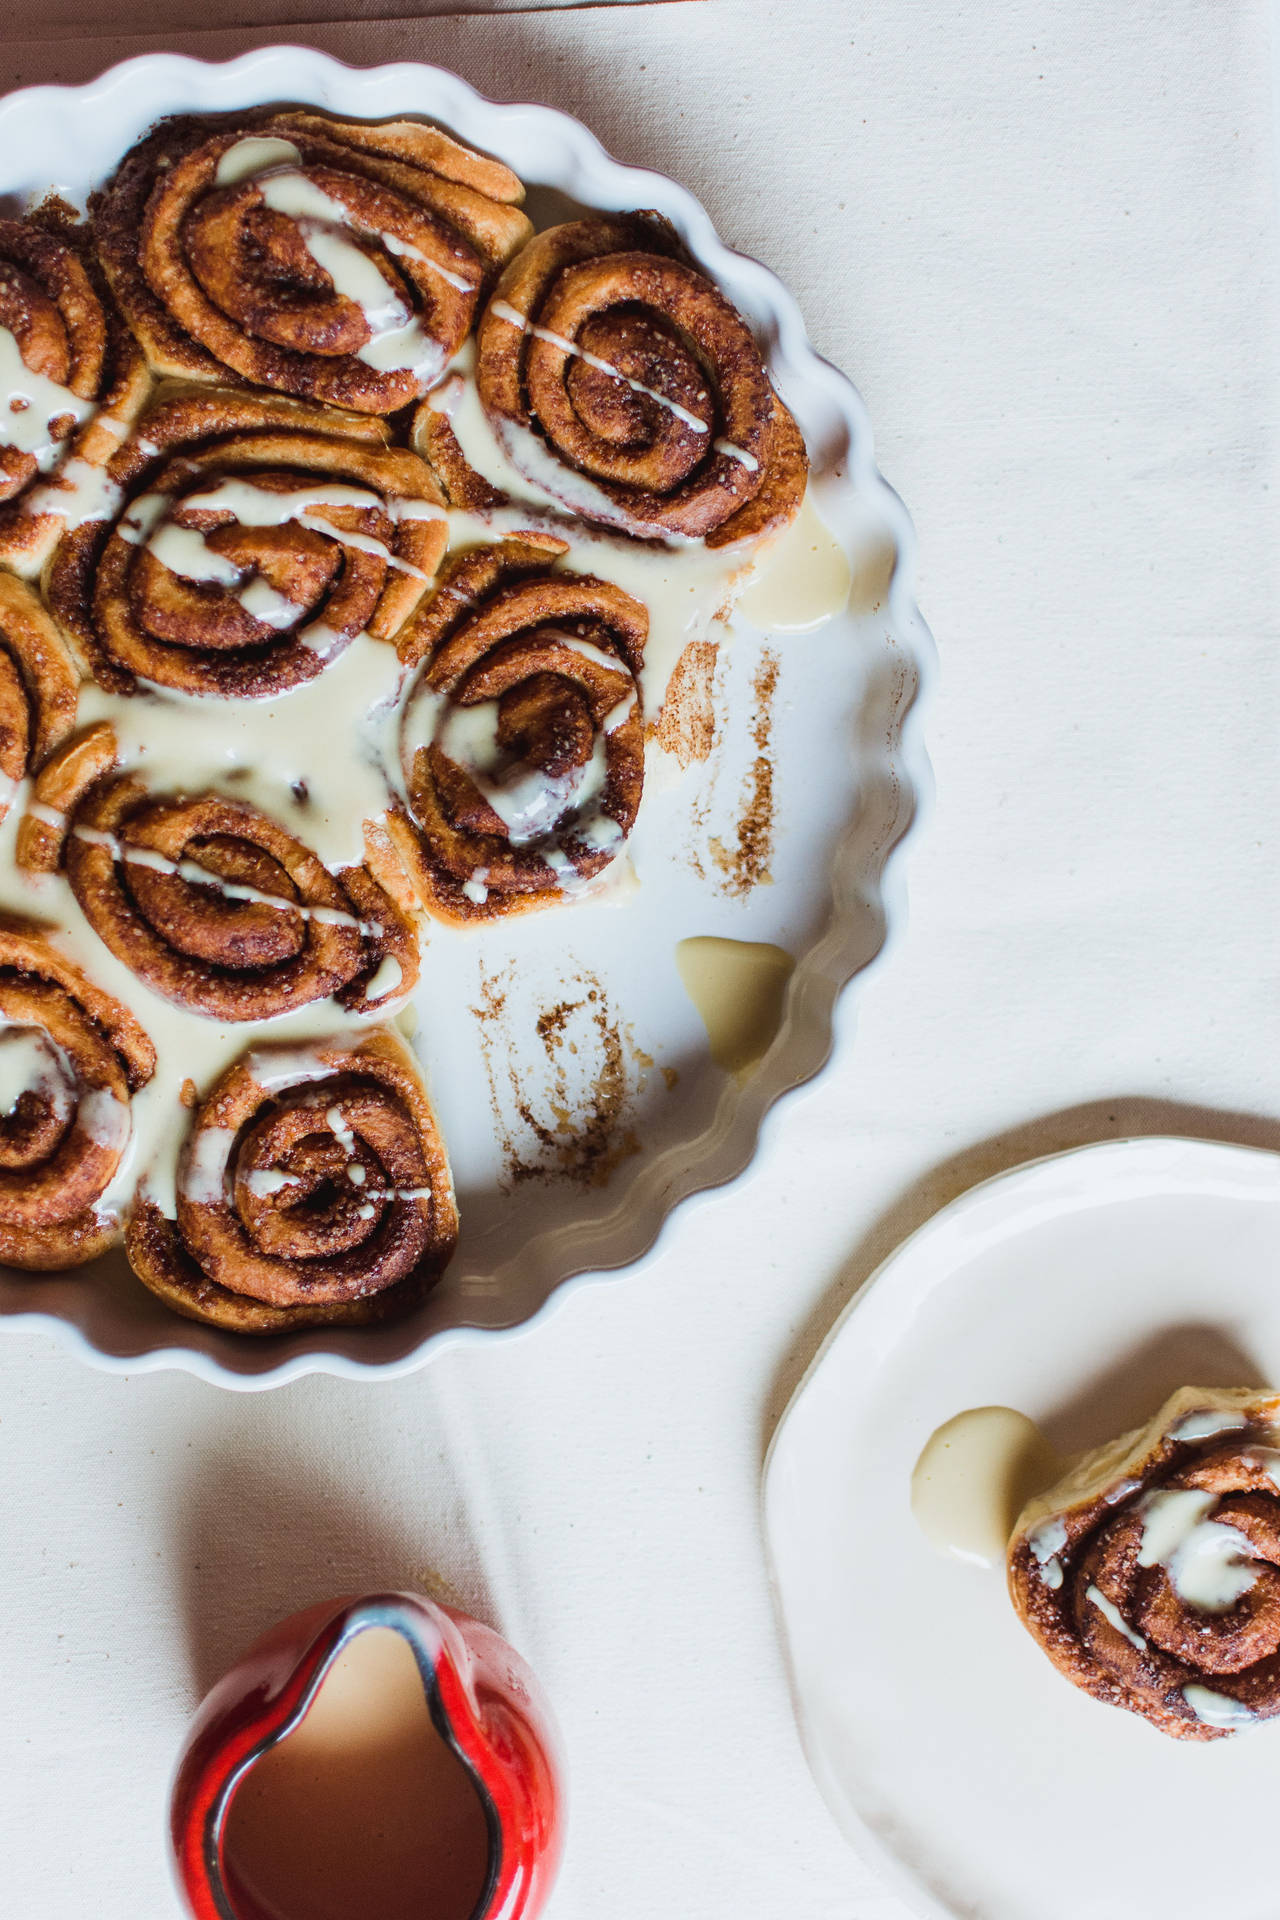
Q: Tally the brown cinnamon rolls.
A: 10